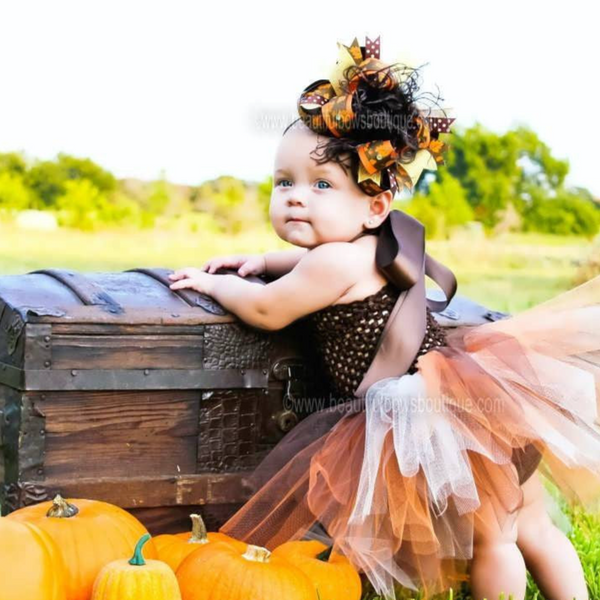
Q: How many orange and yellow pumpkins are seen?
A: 6